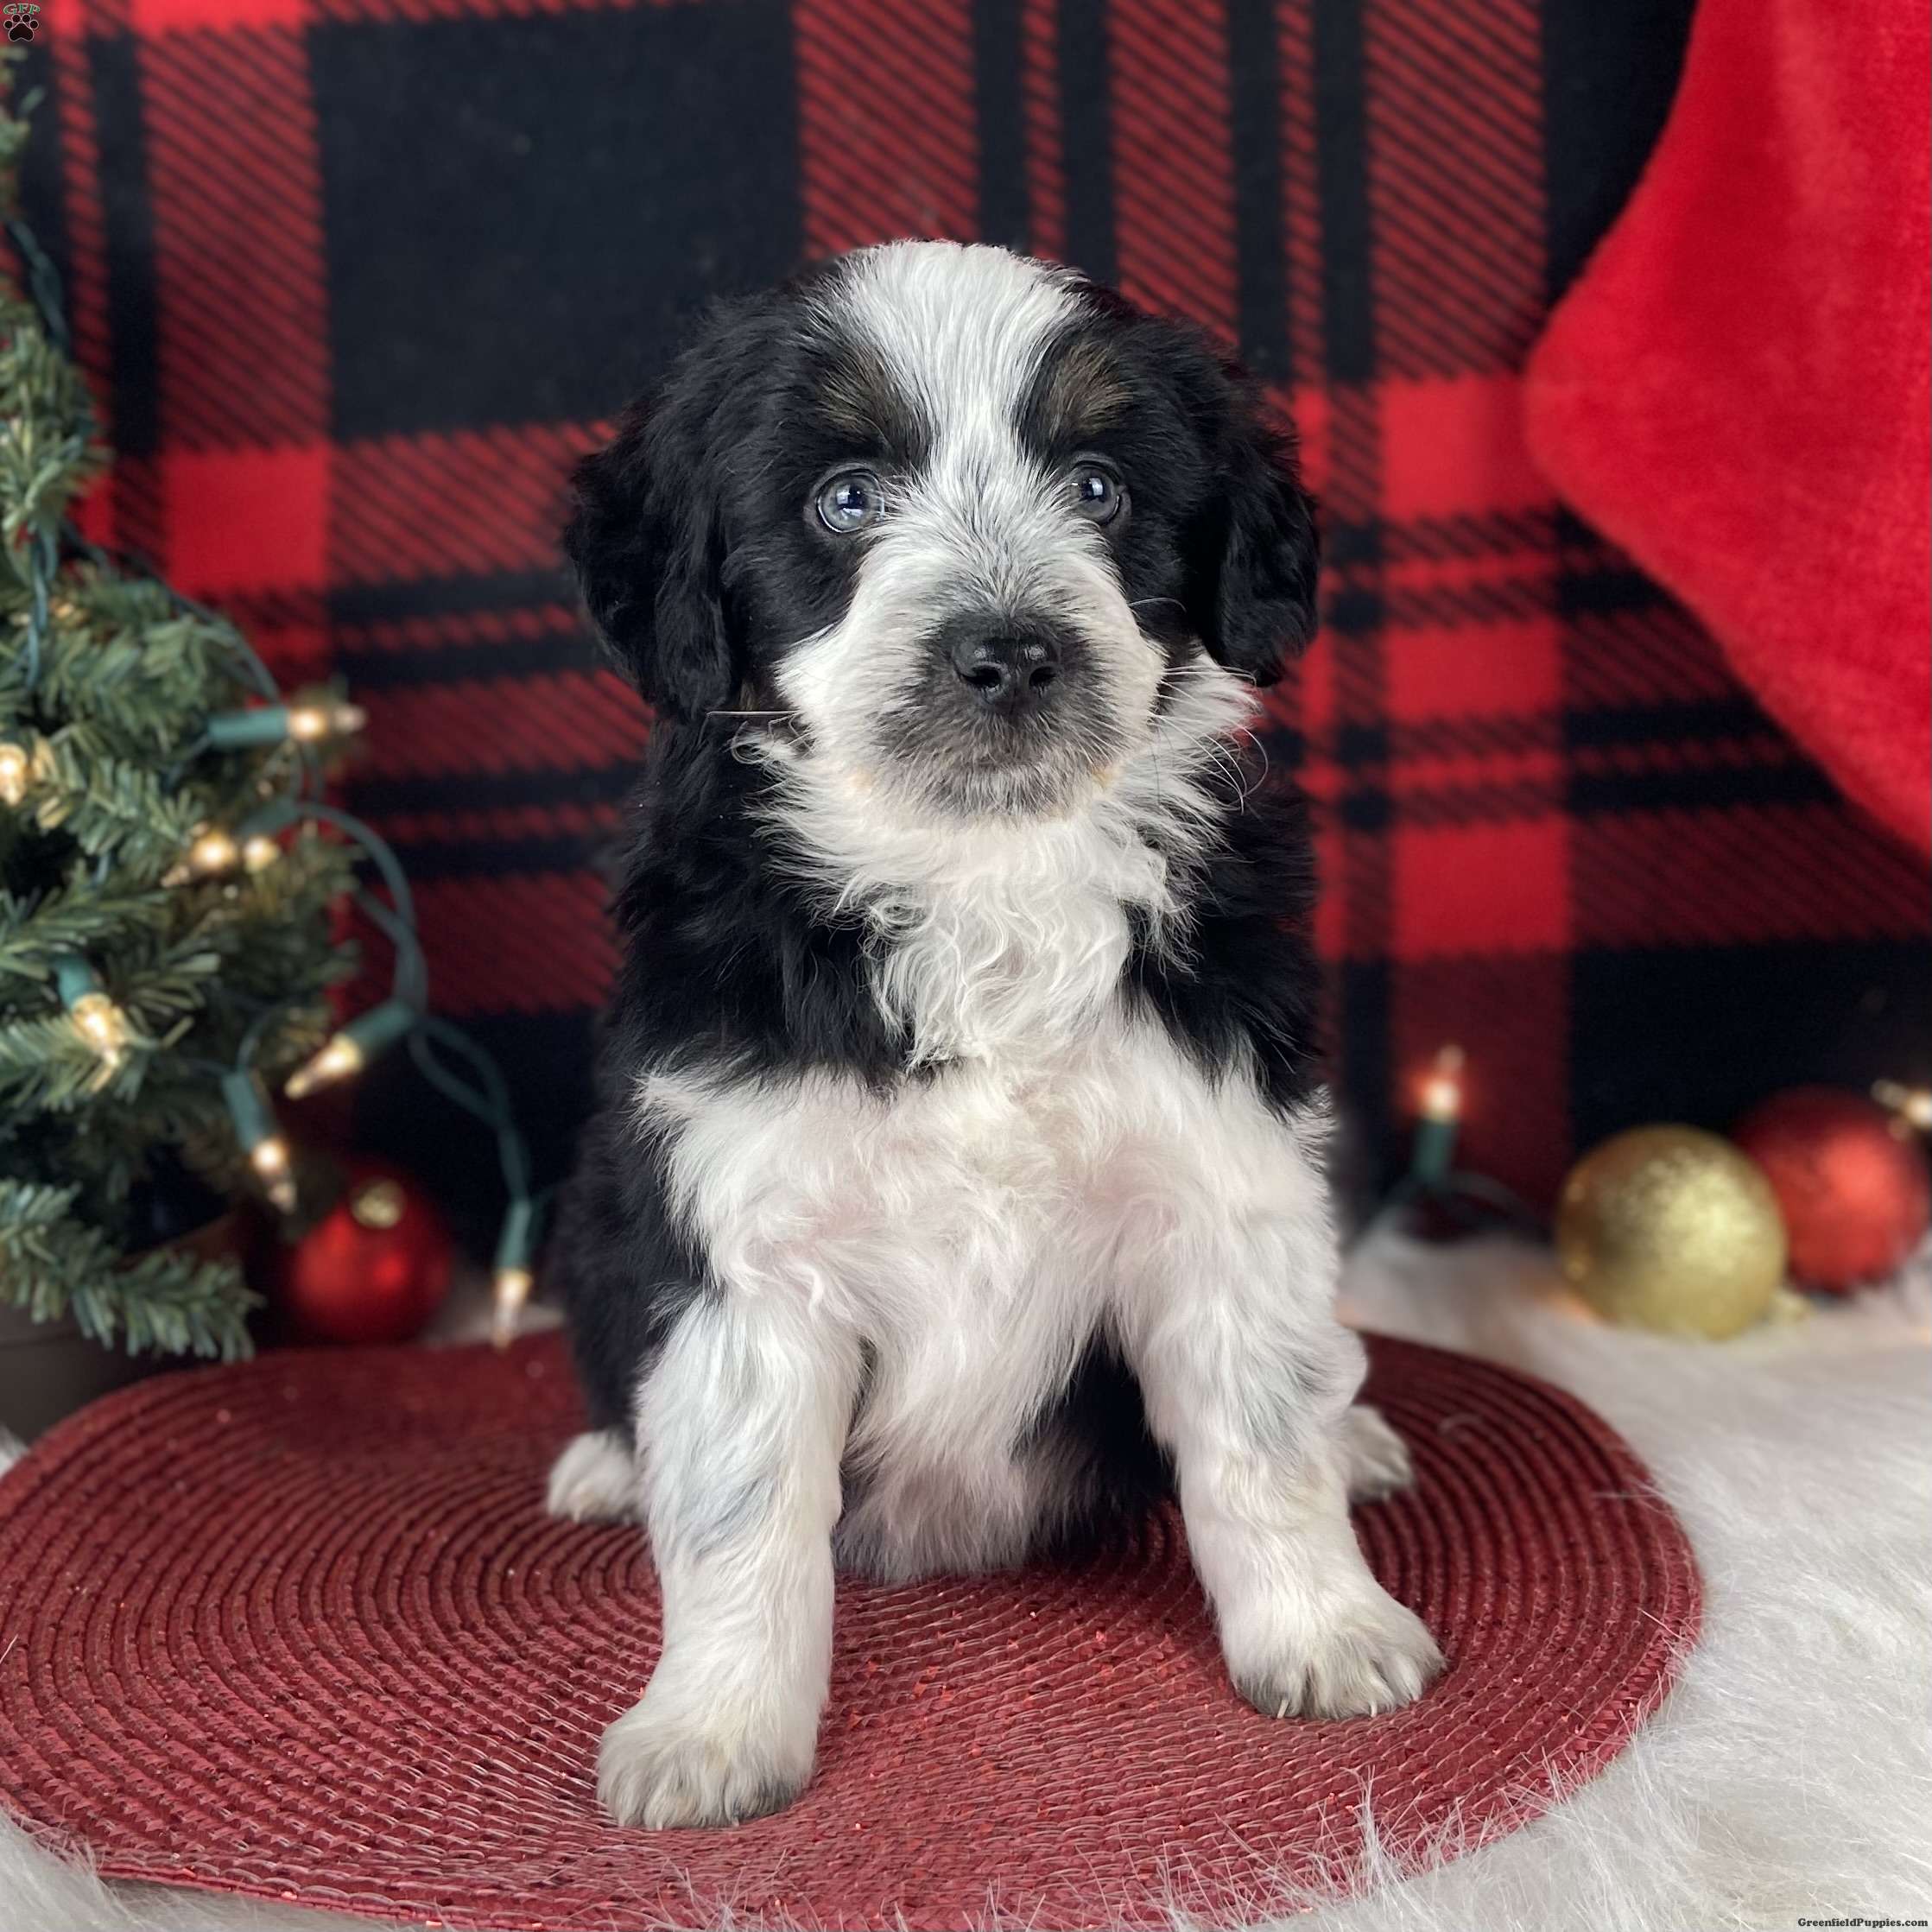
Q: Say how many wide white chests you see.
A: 1